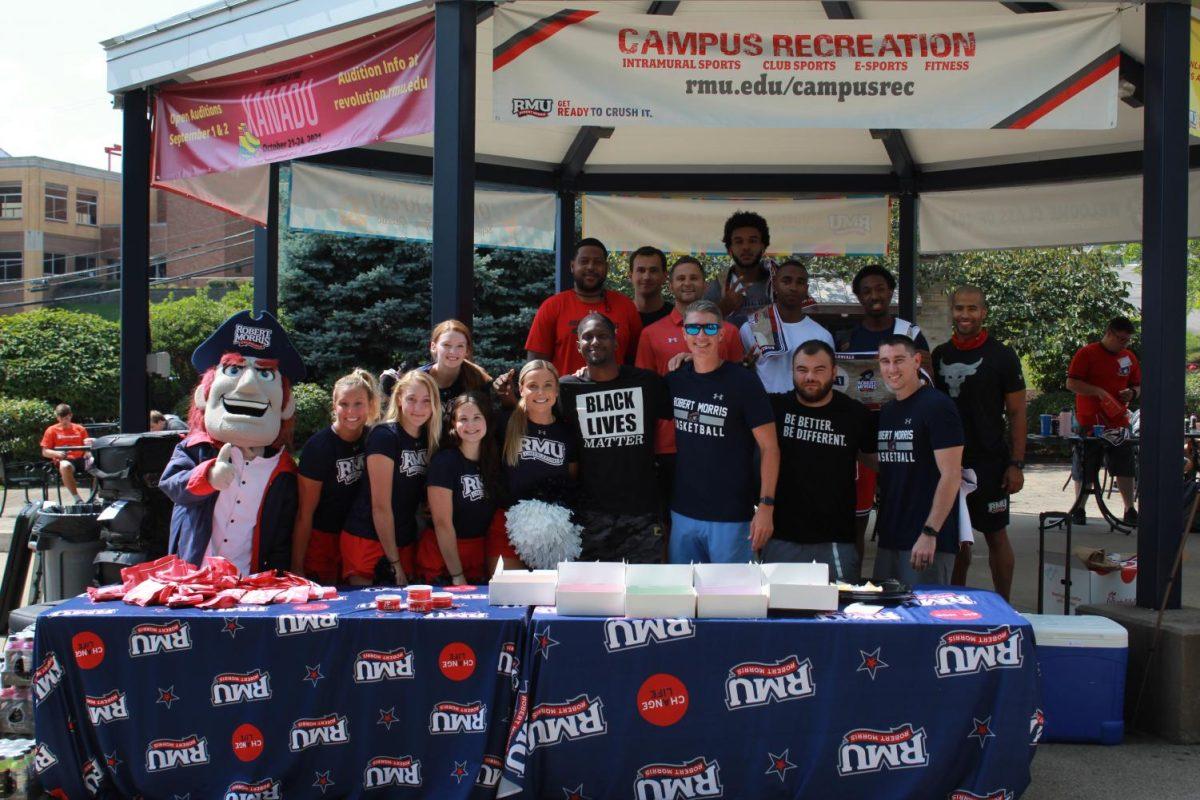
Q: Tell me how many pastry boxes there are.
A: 5